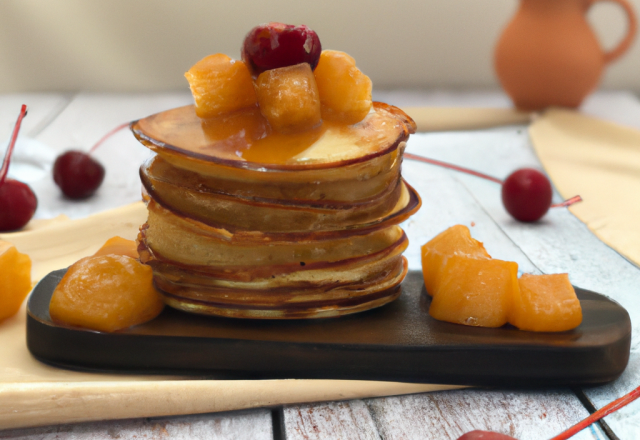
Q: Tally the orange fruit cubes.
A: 9